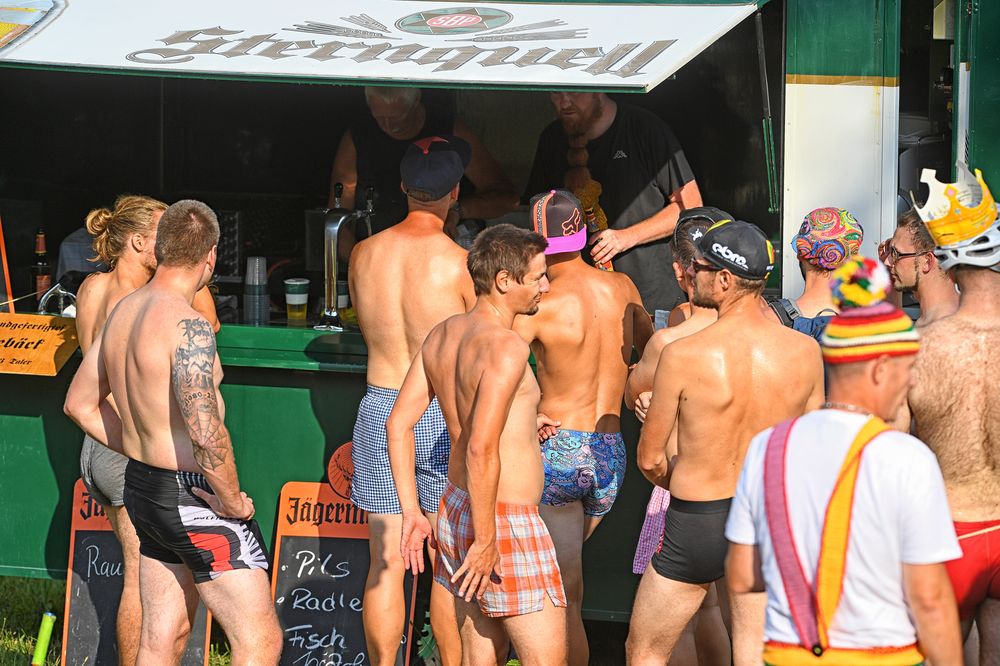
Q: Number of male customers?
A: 11